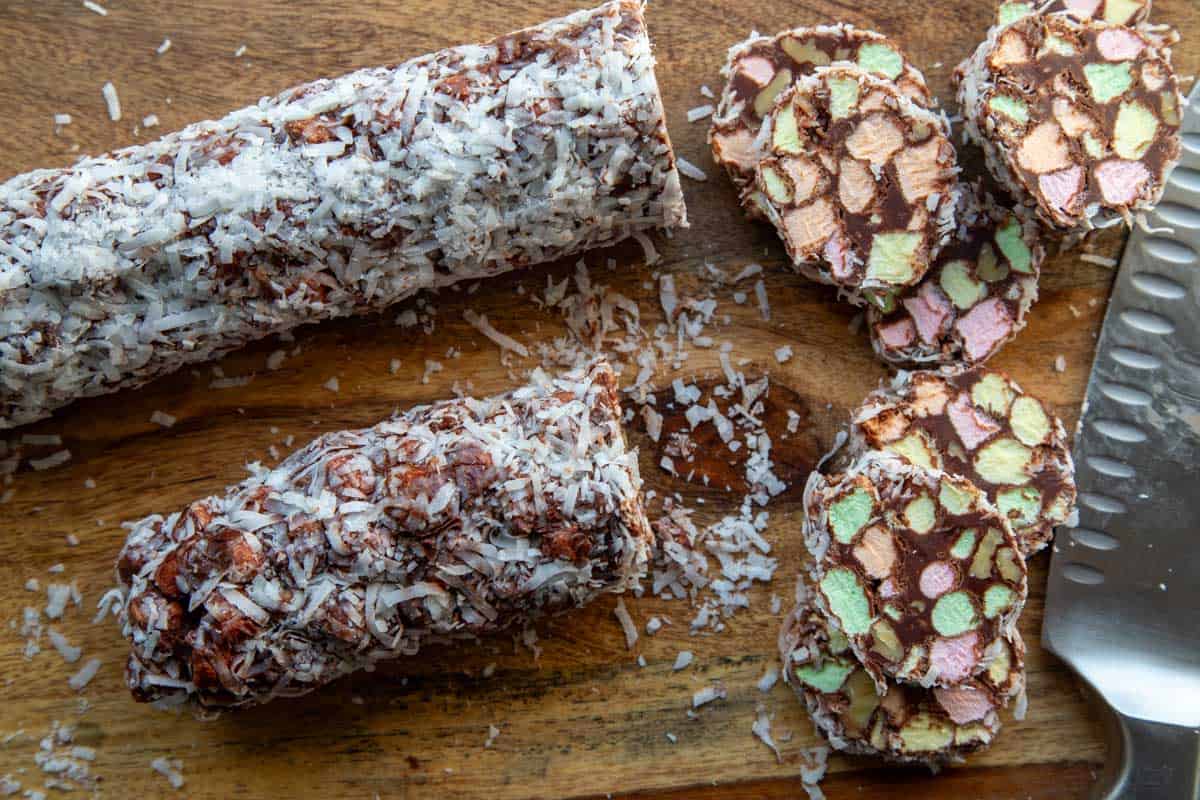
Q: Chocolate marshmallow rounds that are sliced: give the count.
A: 8